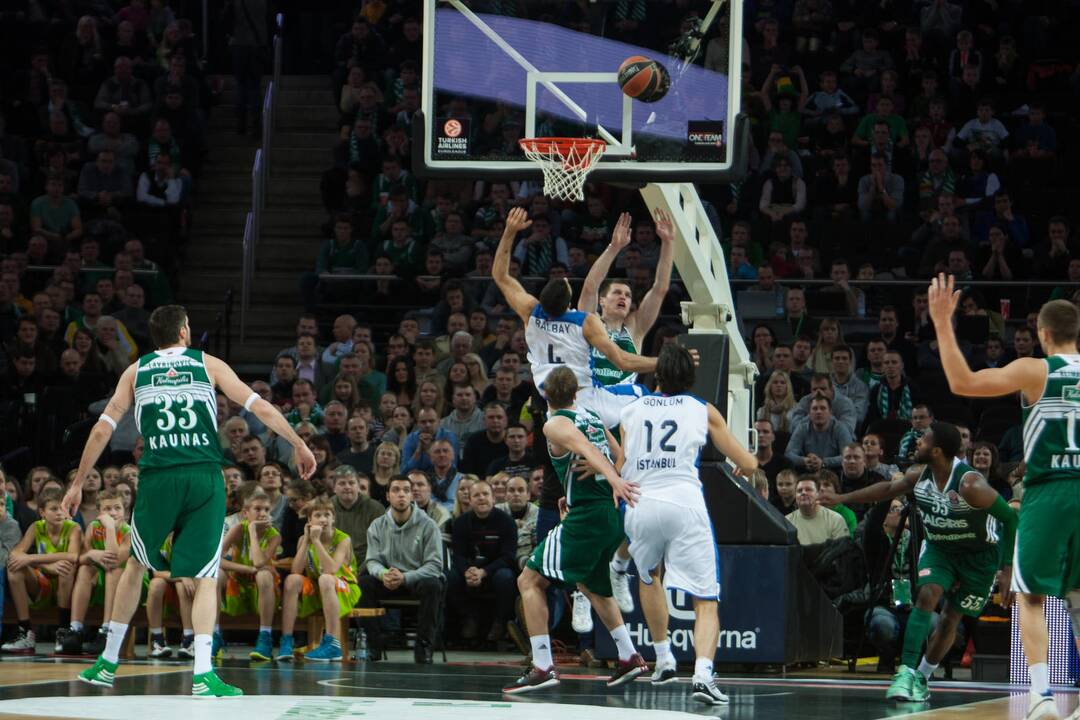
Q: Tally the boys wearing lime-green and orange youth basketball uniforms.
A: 5